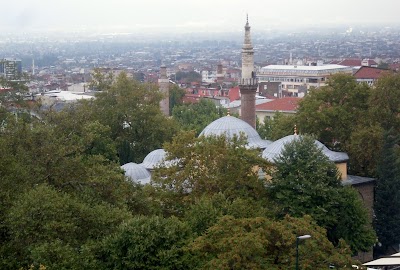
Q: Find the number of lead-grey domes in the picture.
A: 4